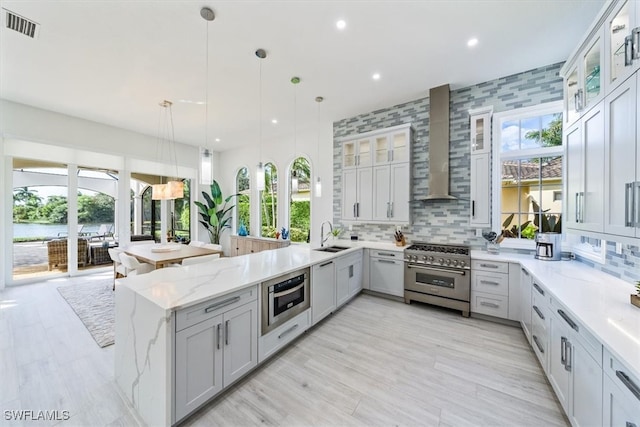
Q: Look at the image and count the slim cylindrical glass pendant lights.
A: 4